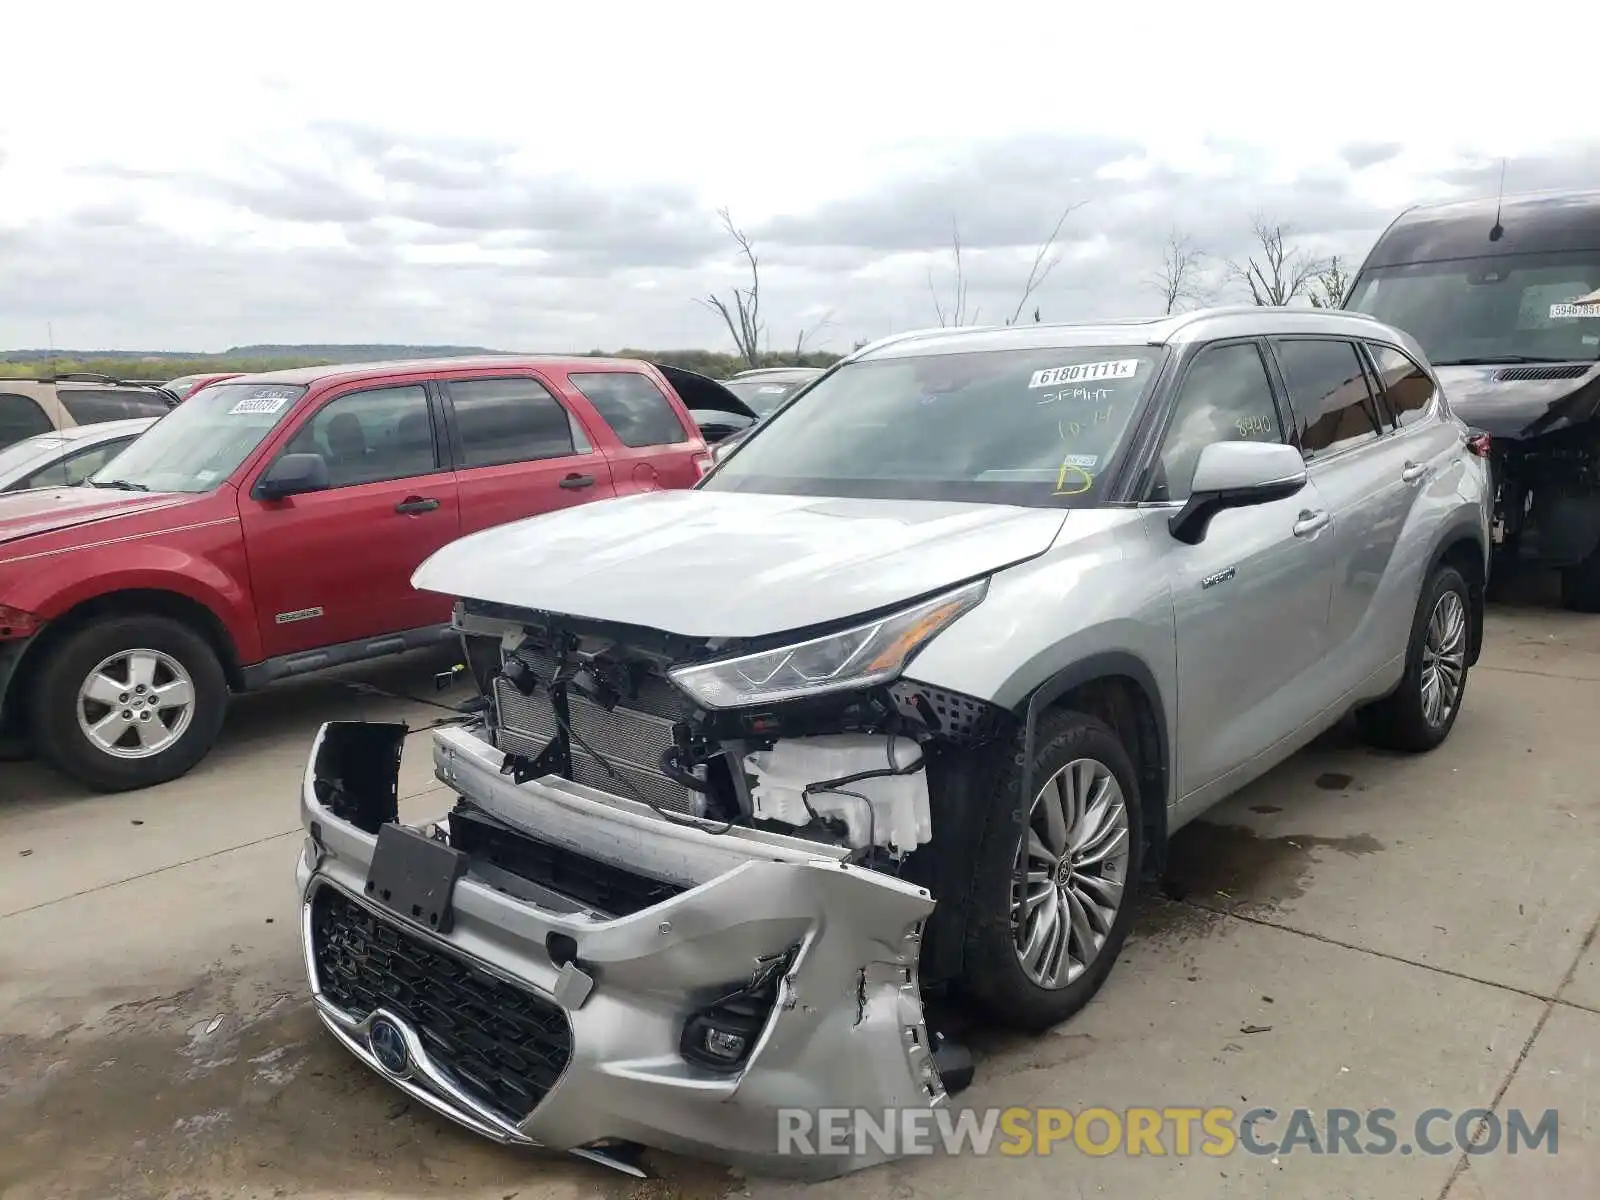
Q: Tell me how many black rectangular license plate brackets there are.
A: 1